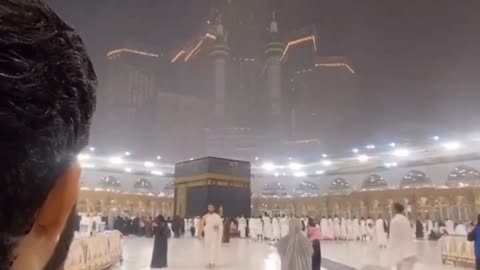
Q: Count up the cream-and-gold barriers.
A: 2